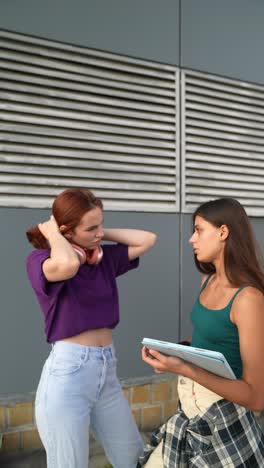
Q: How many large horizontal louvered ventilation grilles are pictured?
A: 2